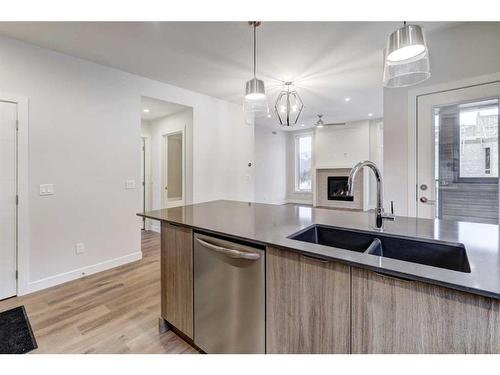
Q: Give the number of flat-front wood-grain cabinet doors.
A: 3